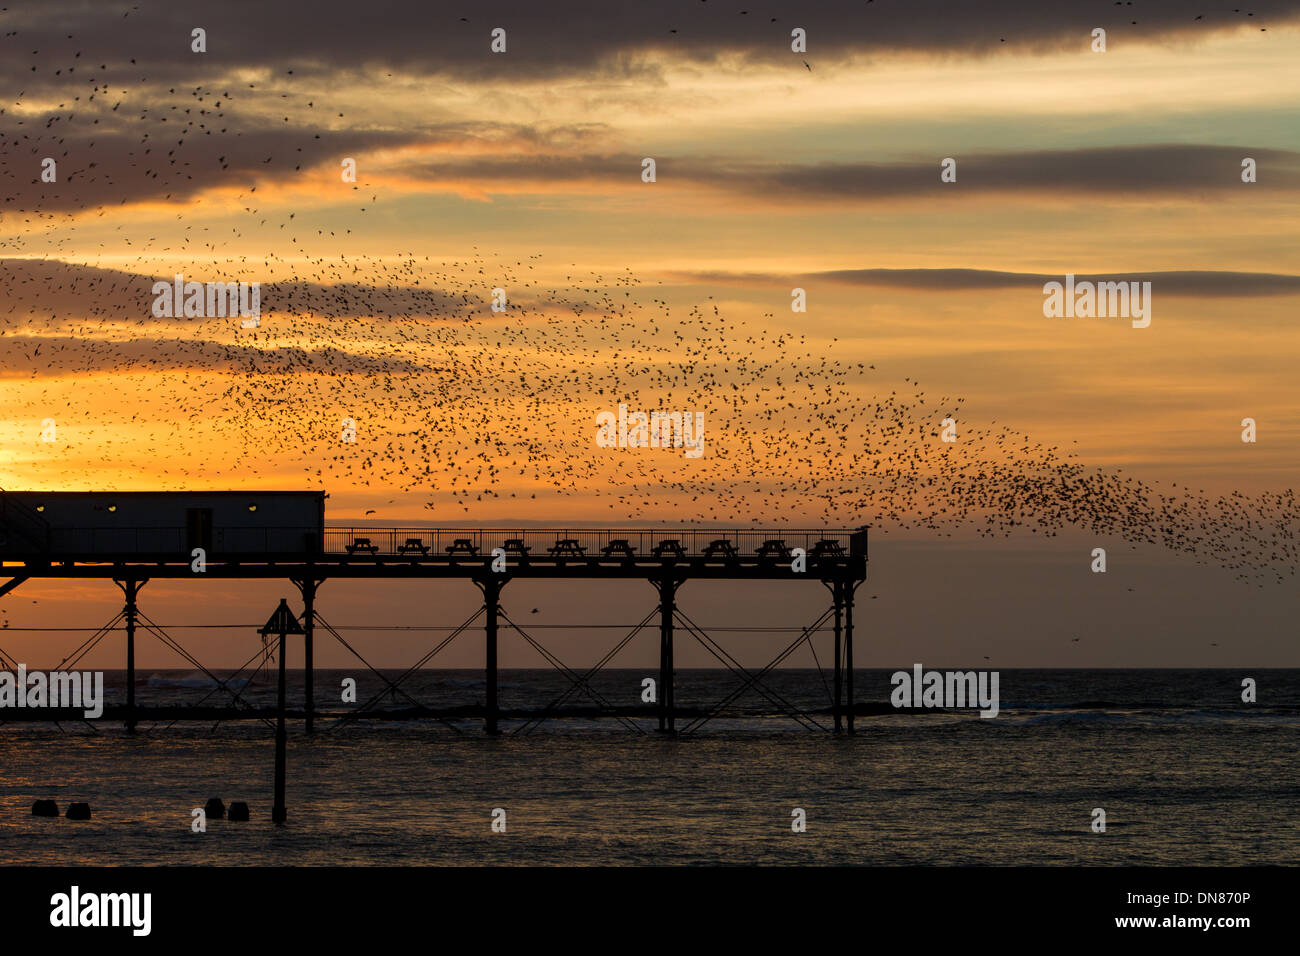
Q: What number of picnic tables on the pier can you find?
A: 10